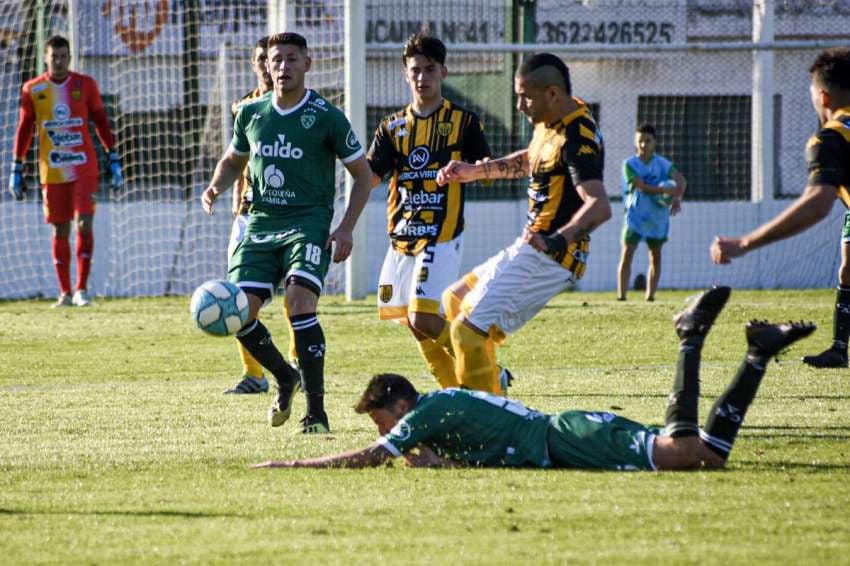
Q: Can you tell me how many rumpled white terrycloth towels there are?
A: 0